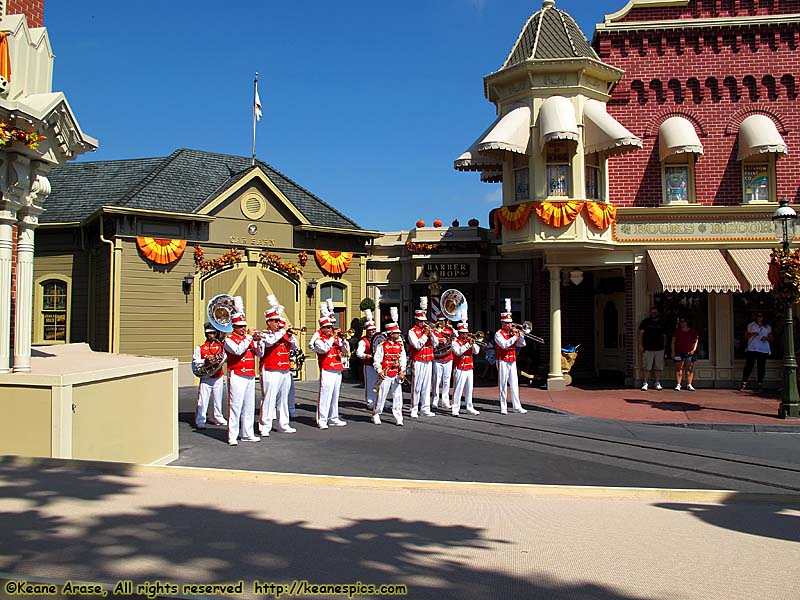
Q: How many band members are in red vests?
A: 12